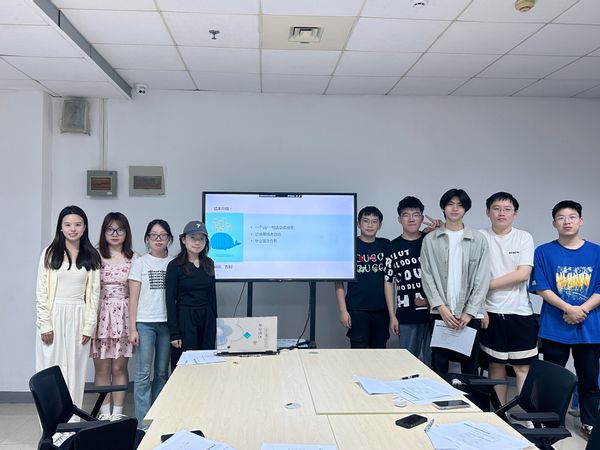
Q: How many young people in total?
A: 9